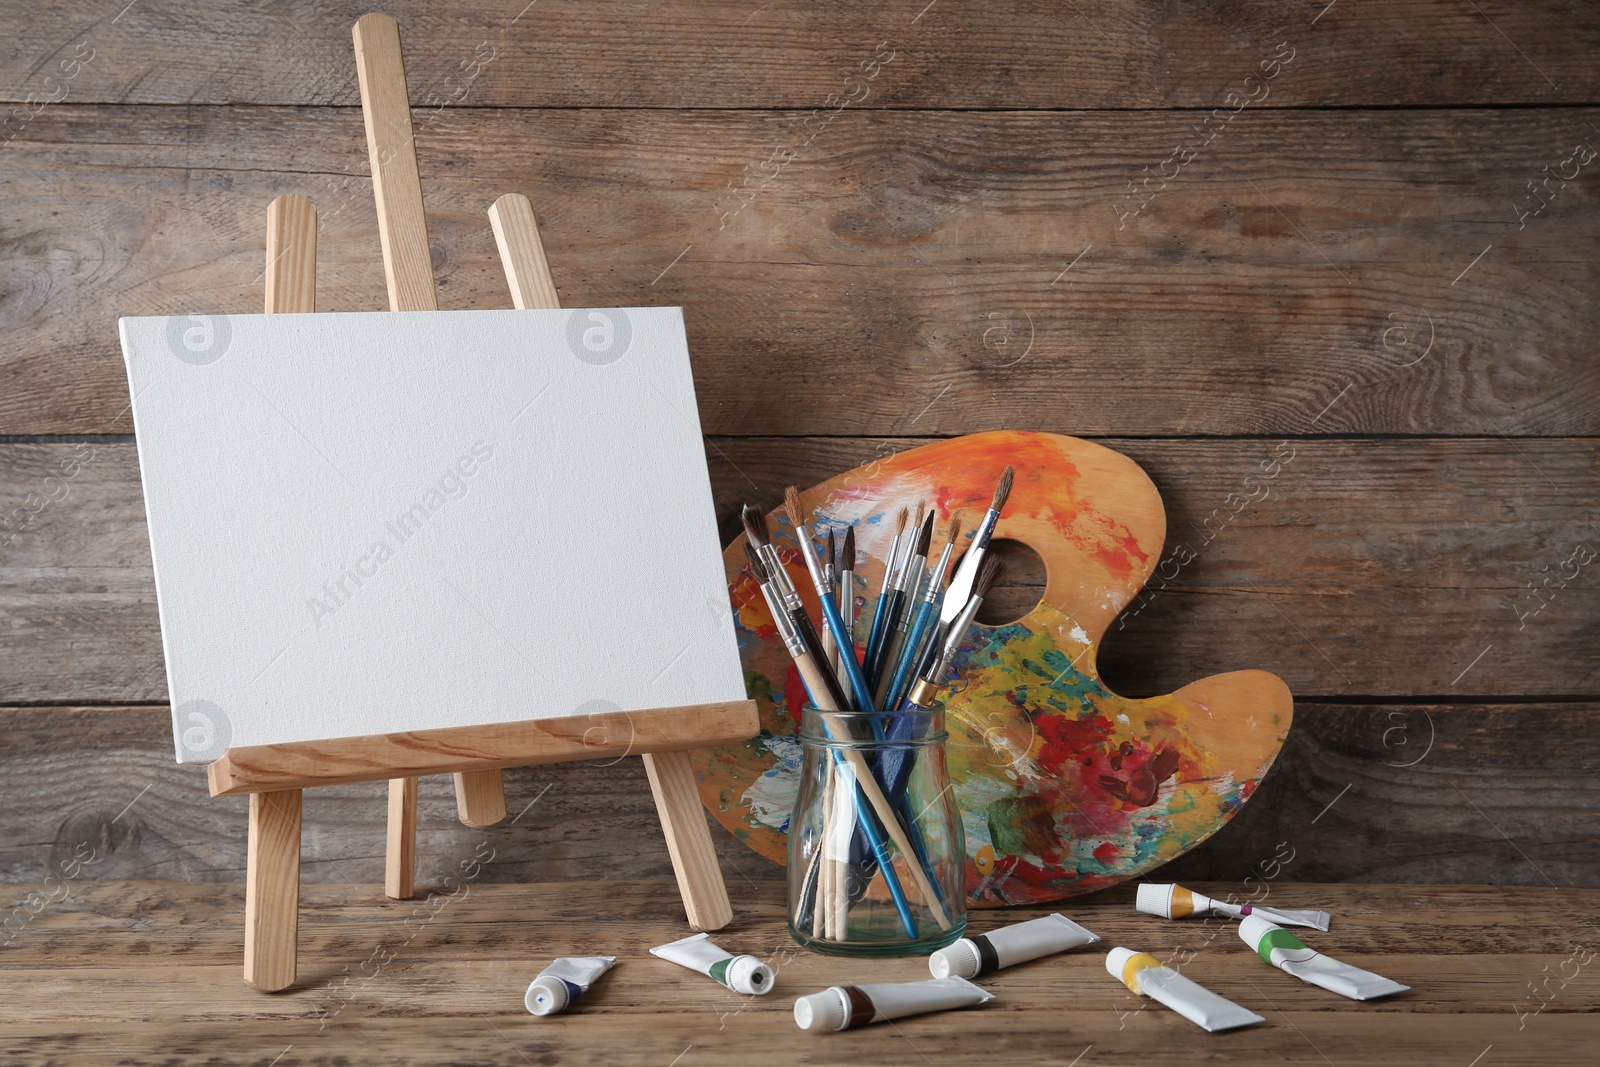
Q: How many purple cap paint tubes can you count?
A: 0